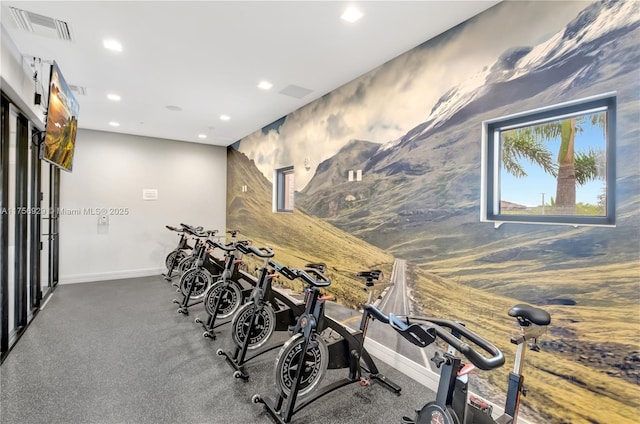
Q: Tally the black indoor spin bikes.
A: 7